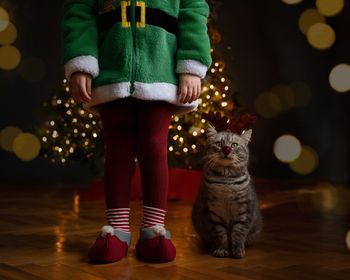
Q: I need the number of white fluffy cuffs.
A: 2